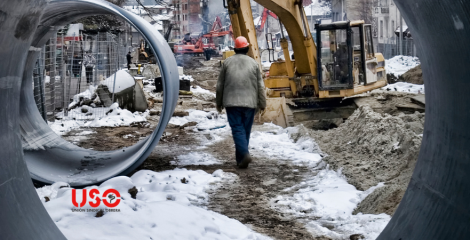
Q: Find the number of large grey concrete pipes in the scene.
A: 2